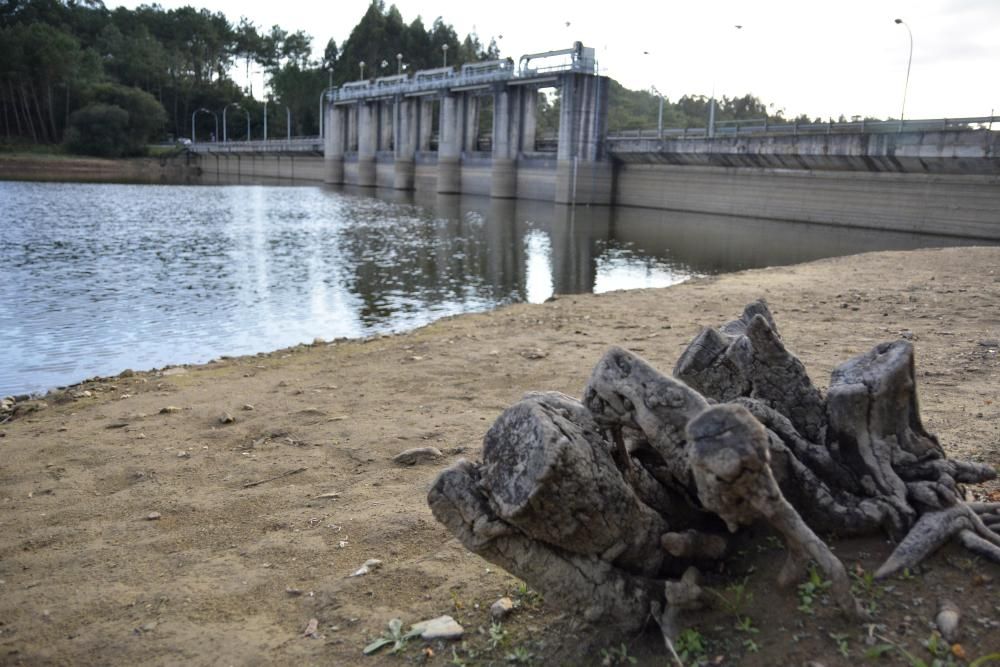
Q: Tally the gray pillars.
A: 6